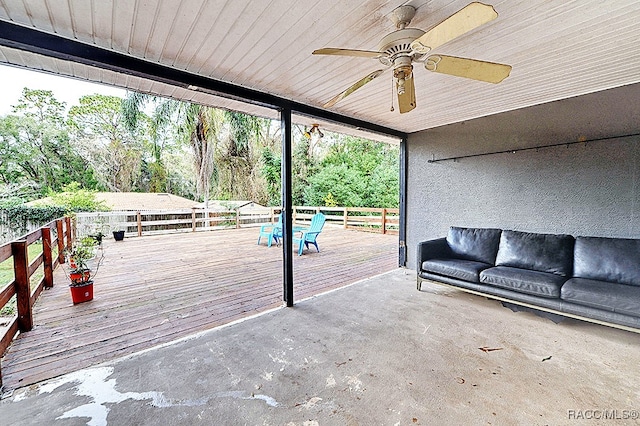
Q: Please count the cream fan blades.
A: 5